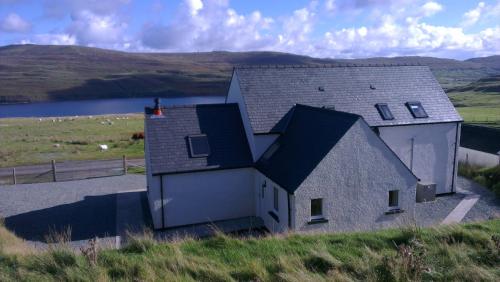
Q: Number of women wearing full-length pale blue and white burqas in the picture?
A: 0